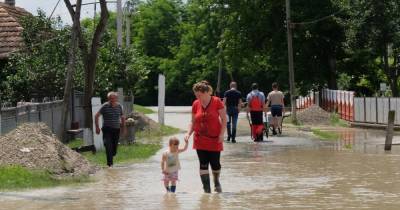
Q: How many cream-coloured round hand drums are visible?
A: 0